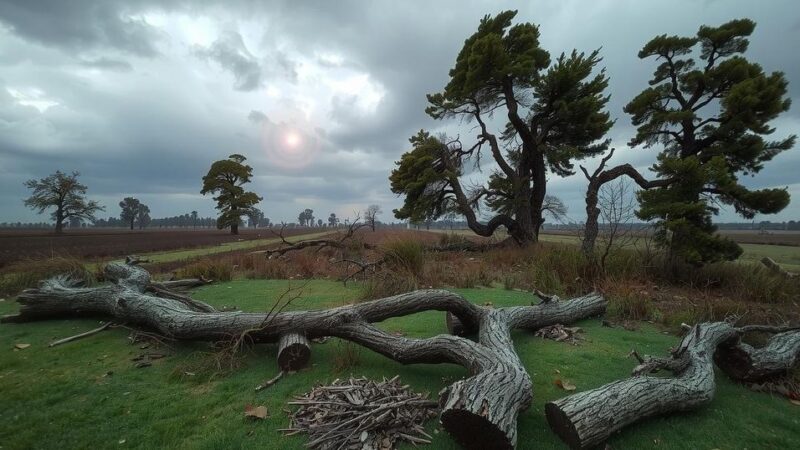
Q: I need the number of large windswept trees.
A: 2